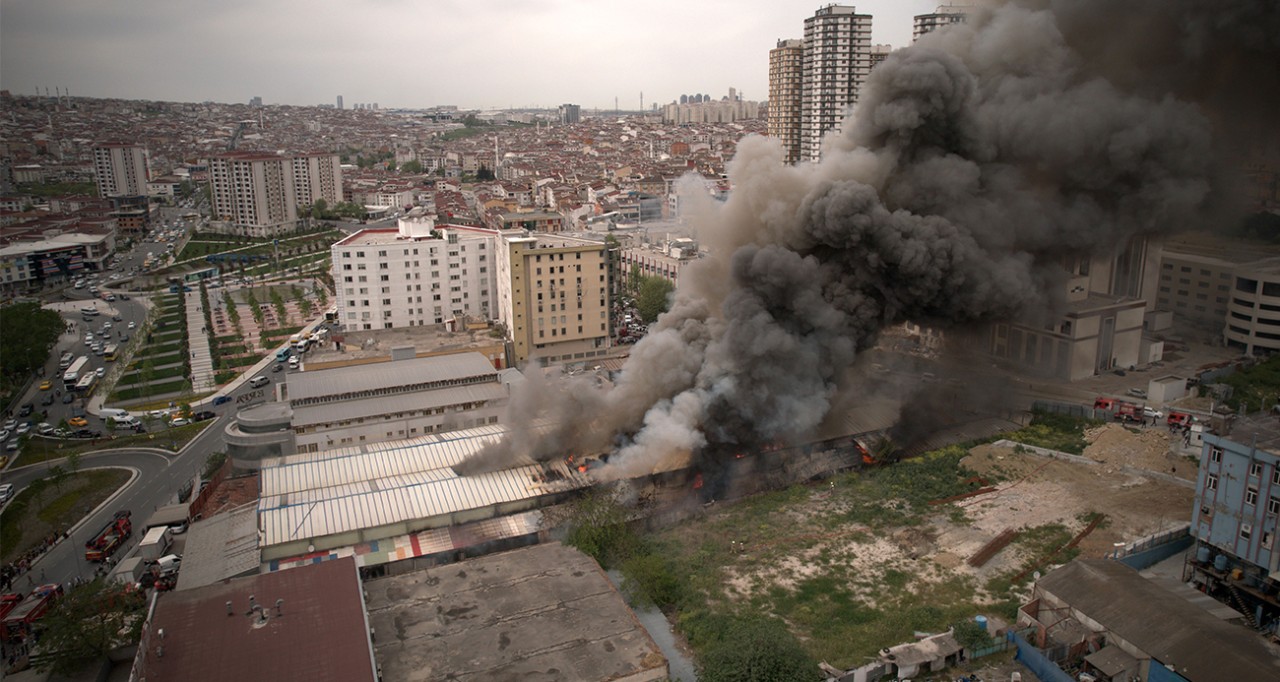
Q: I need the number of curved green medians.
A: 2